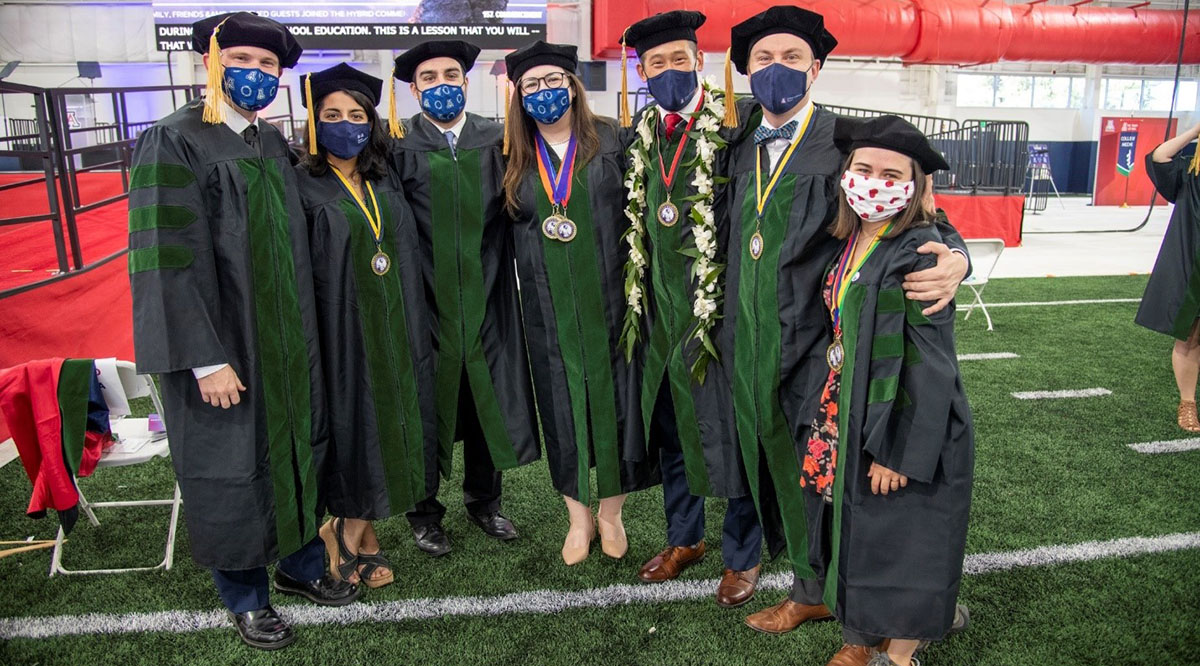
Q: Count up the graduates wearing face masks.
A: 7